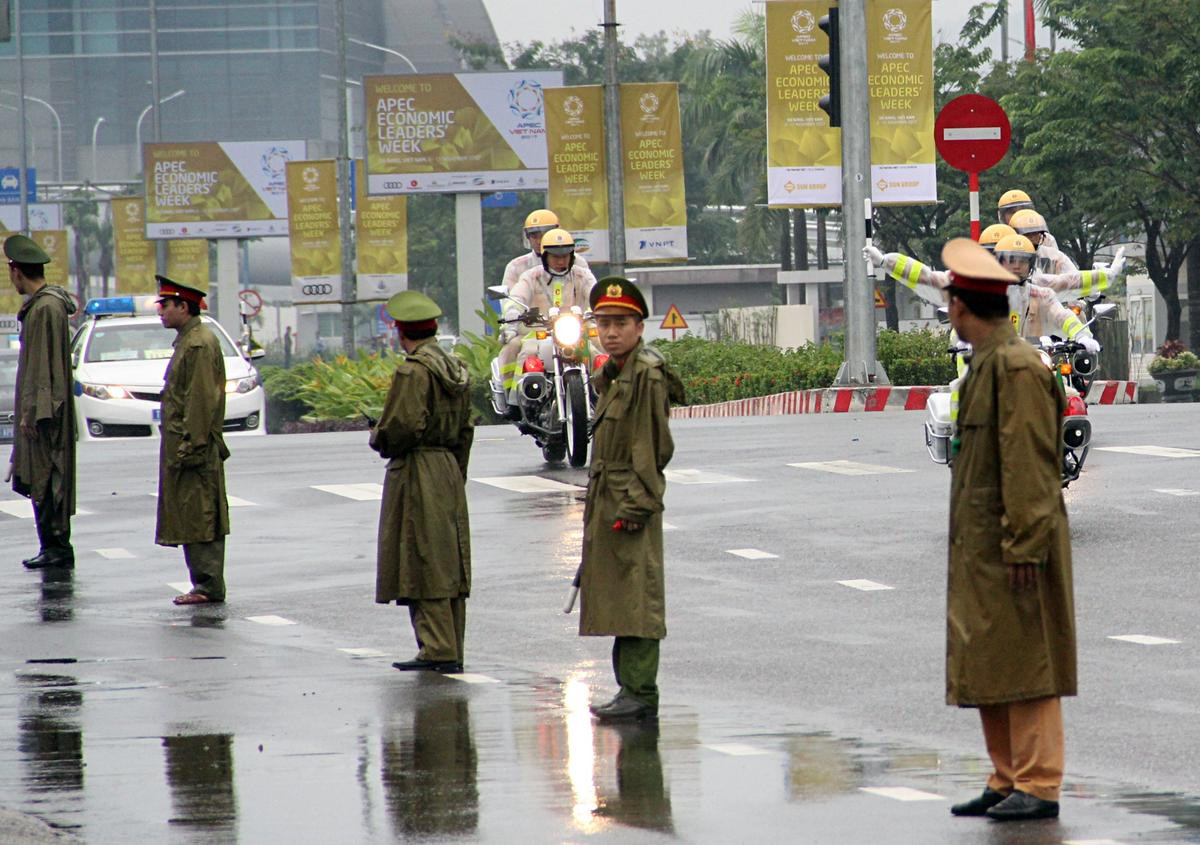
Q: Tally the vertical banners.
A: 10